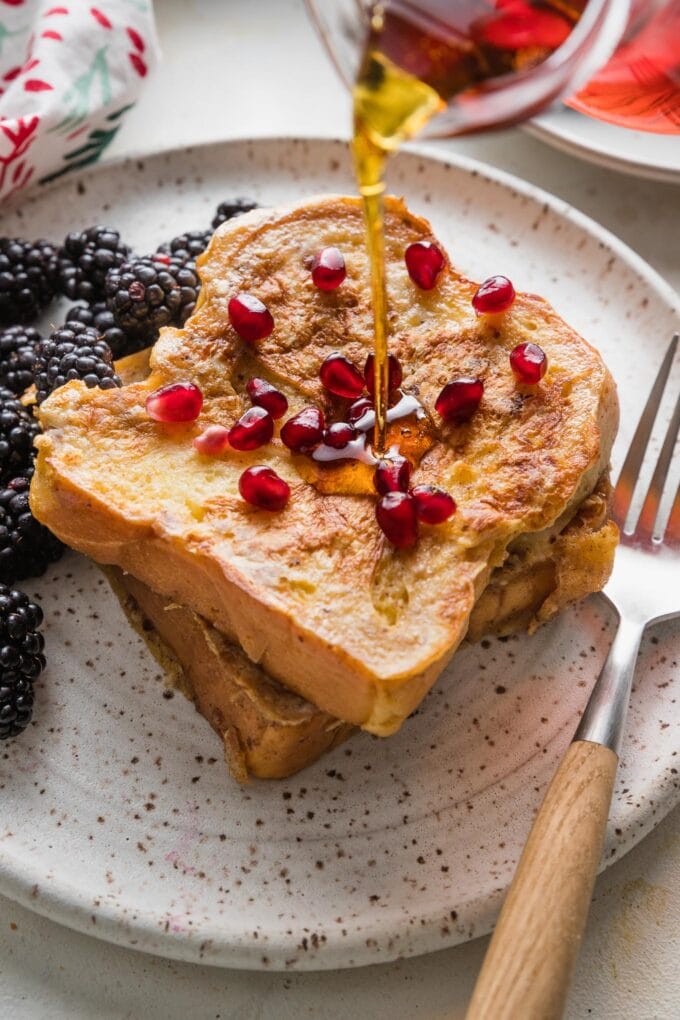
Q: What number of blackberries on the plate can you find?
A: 11